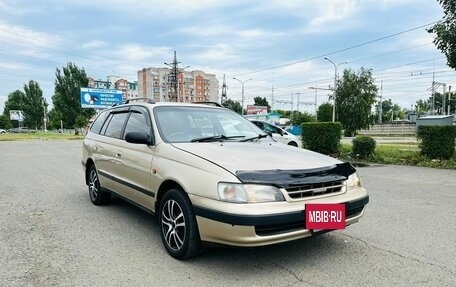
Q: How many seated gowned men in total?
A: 0